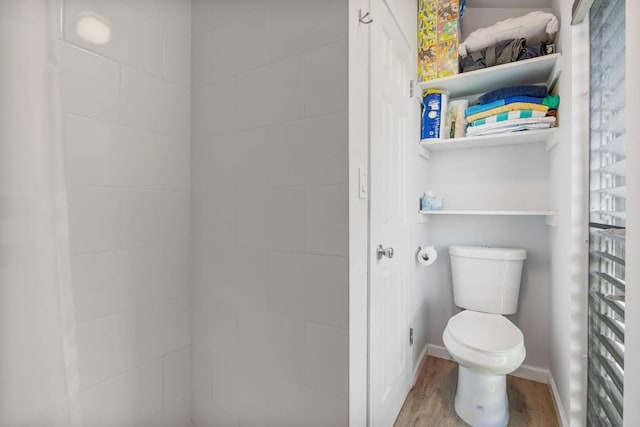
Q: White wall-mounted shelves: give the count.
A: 3